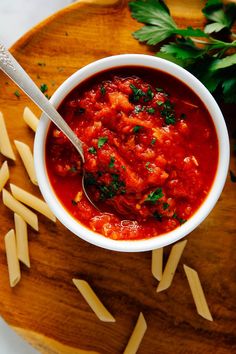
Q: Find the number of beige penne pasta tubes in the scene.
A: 13